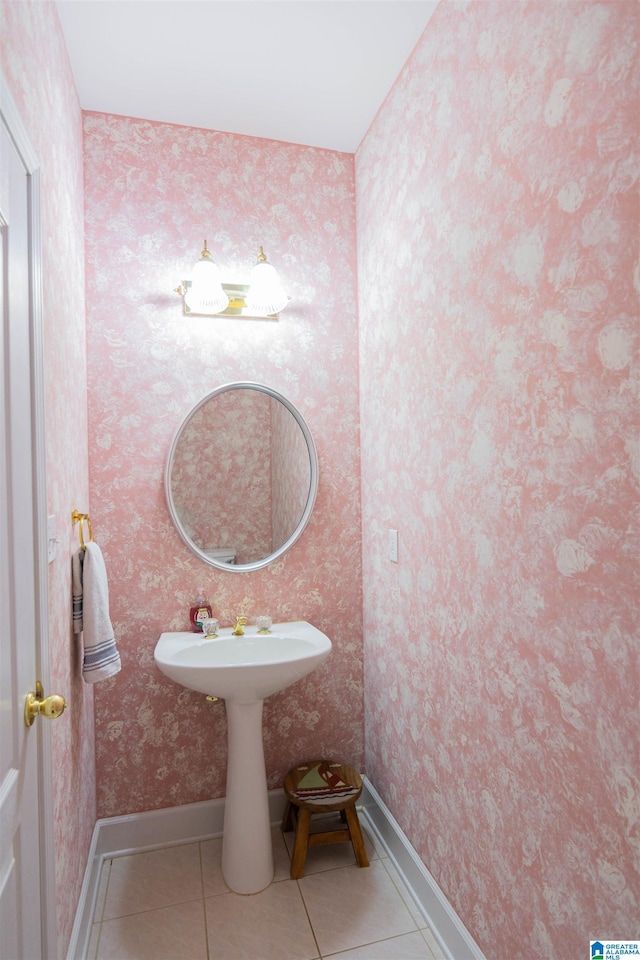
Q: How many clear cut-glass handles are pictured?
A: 2